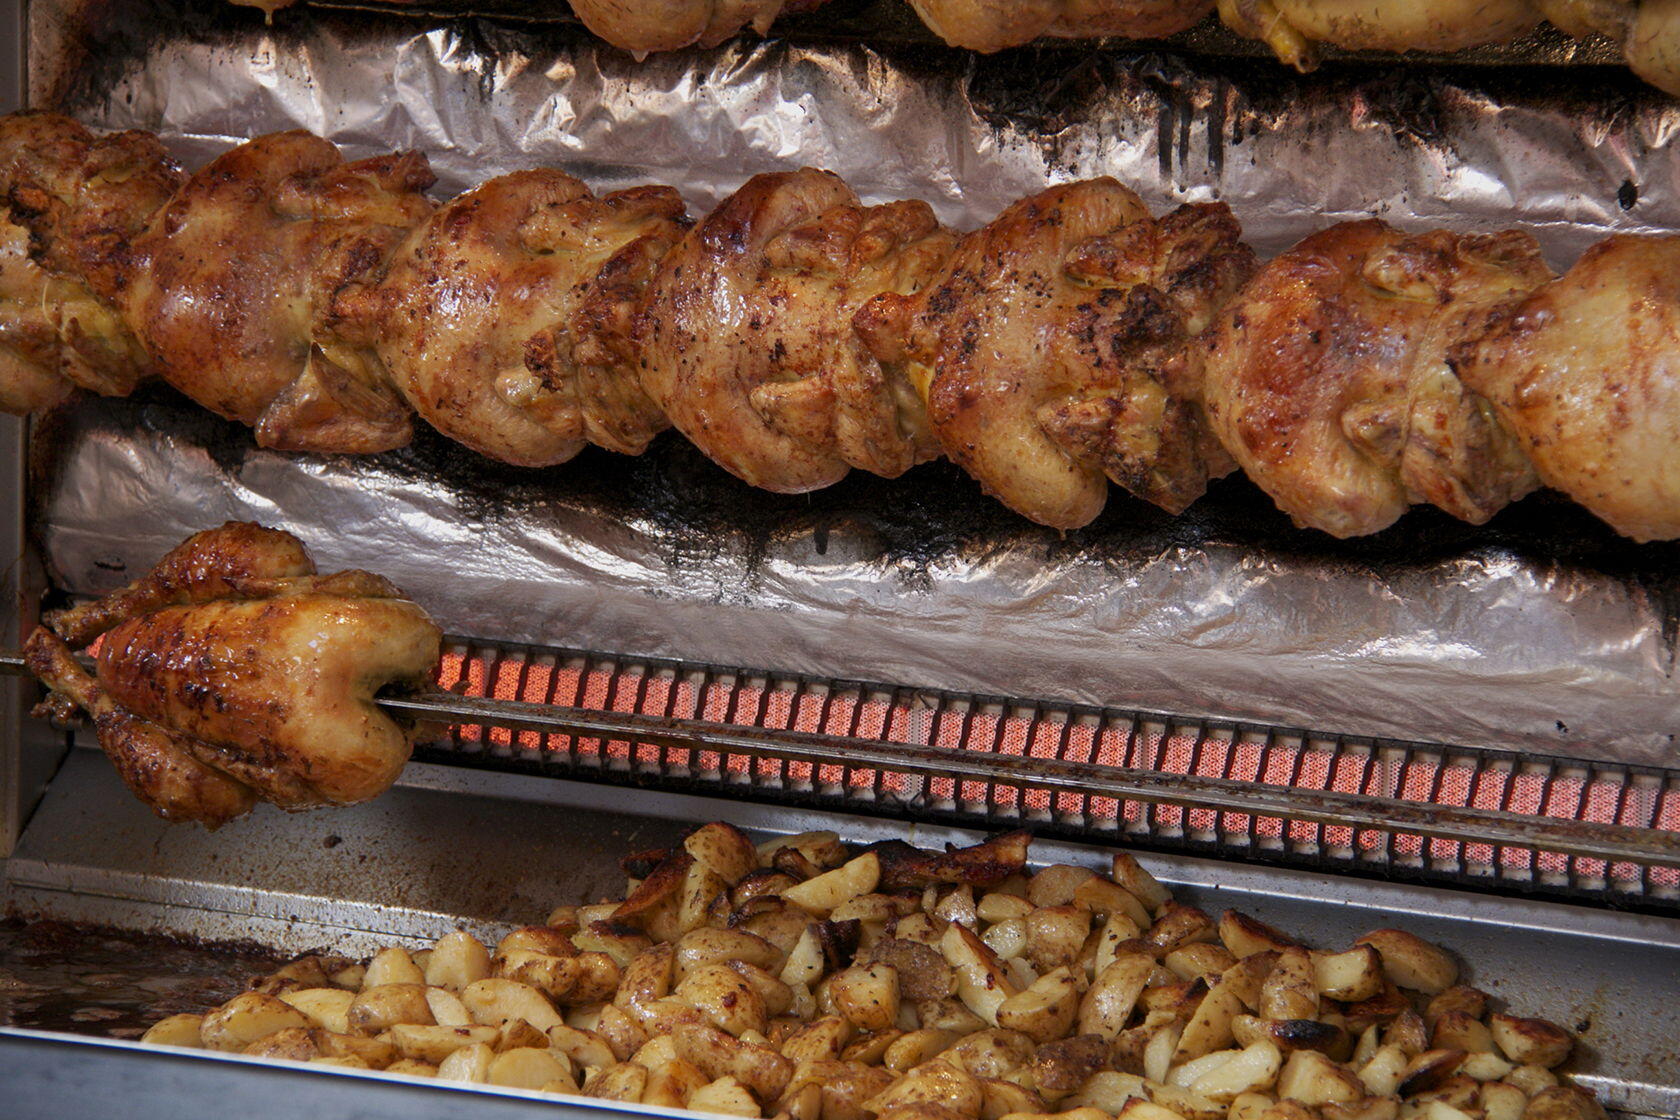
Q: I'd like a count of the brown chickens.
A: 8